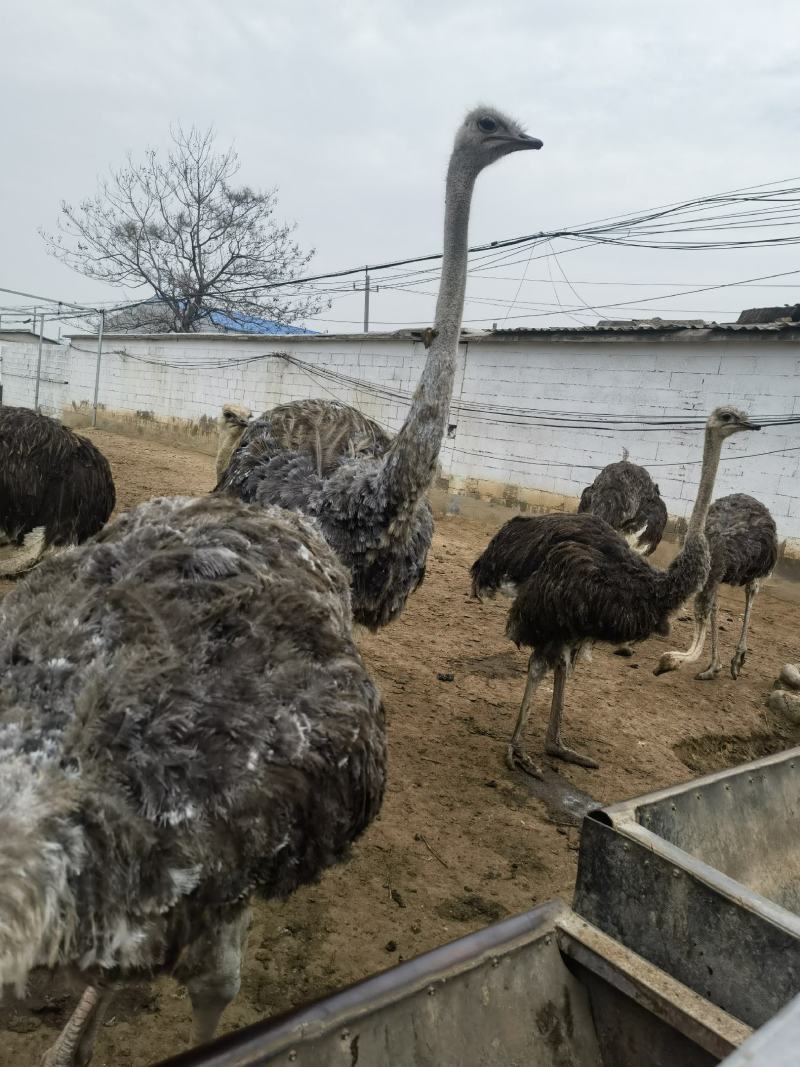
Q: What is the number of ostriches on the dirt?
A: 7